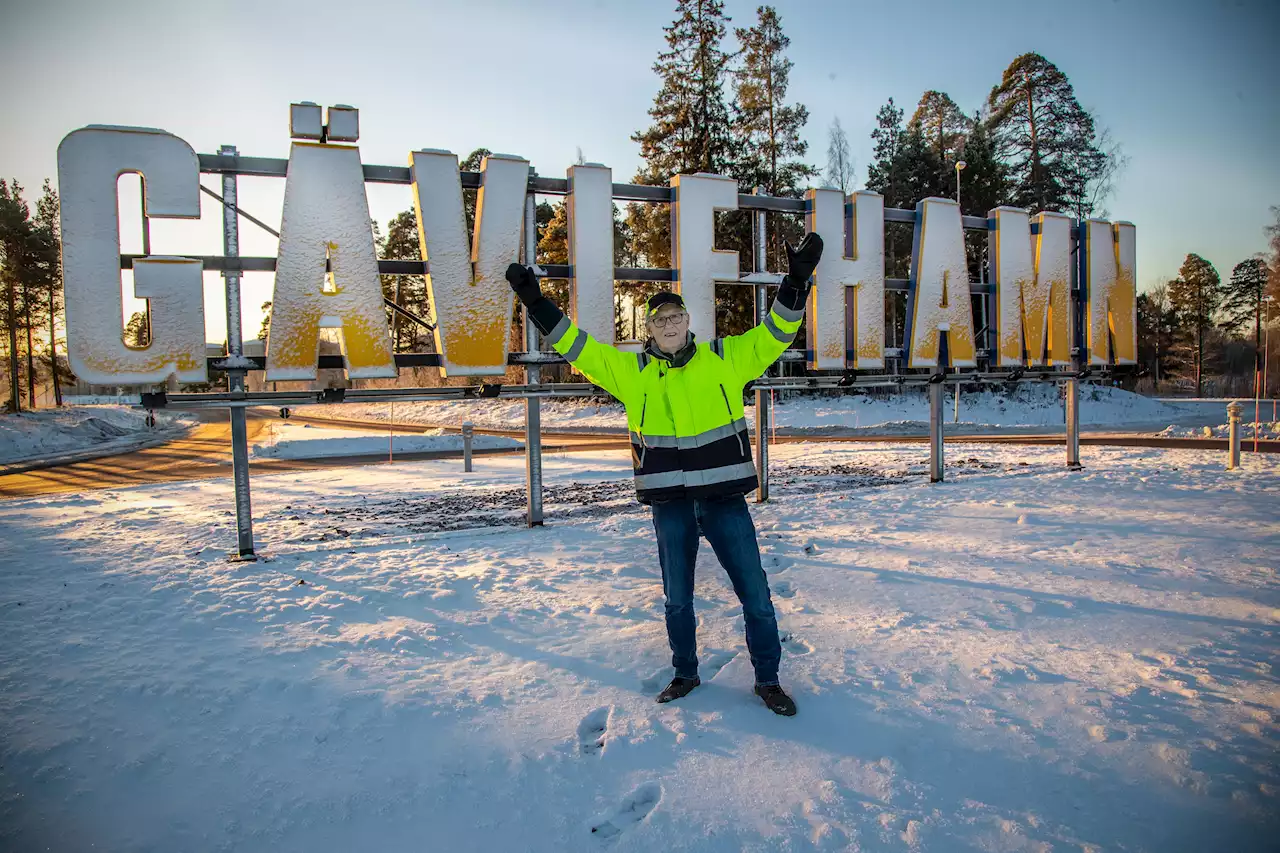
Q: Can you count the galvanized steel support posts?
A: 5